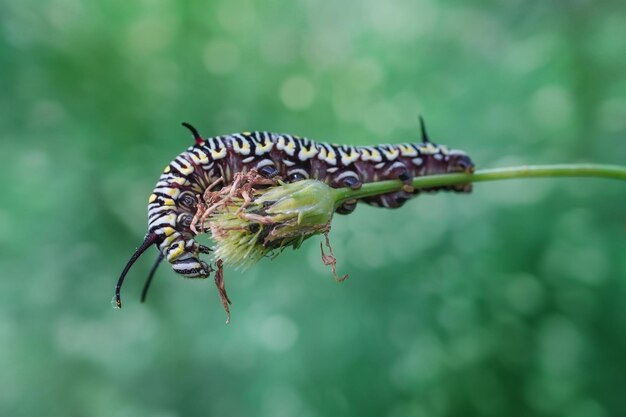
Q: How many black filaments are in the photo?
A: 4